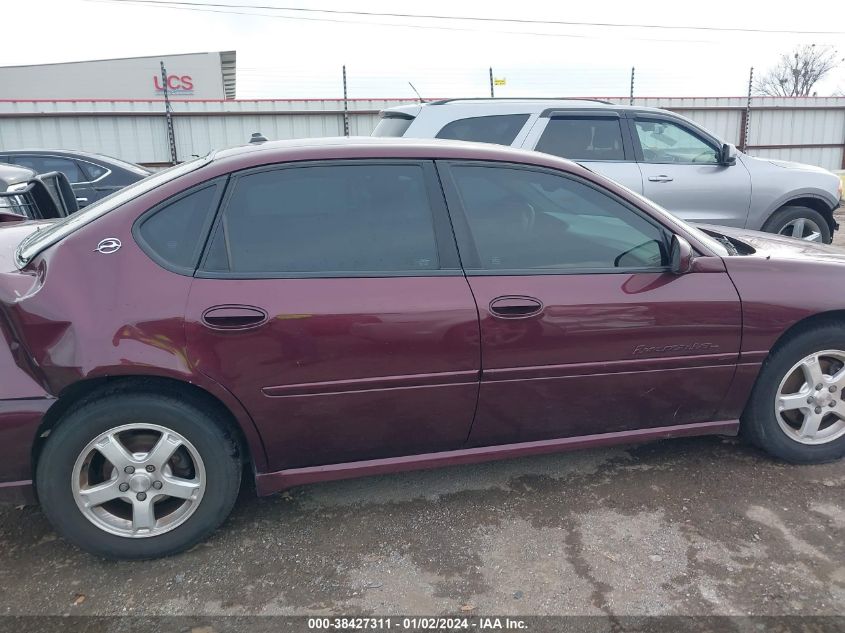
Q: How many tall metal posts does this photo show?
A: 5